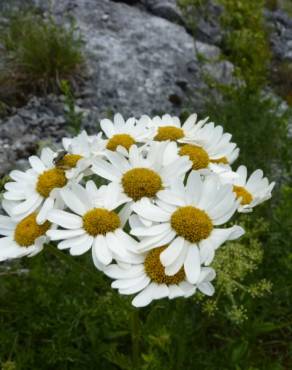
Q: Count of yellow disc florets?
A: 12